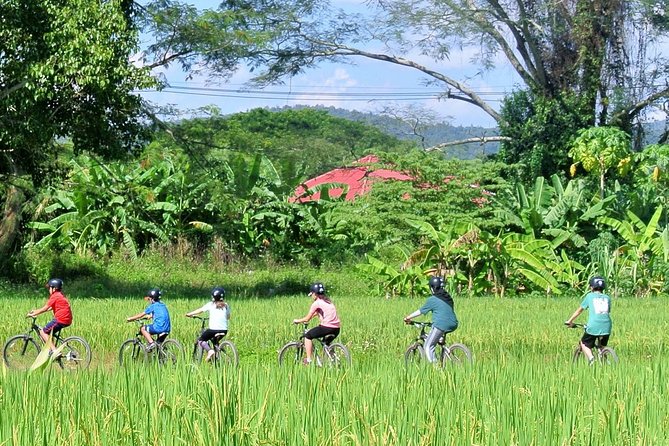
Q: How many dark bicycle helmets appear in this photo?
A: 6